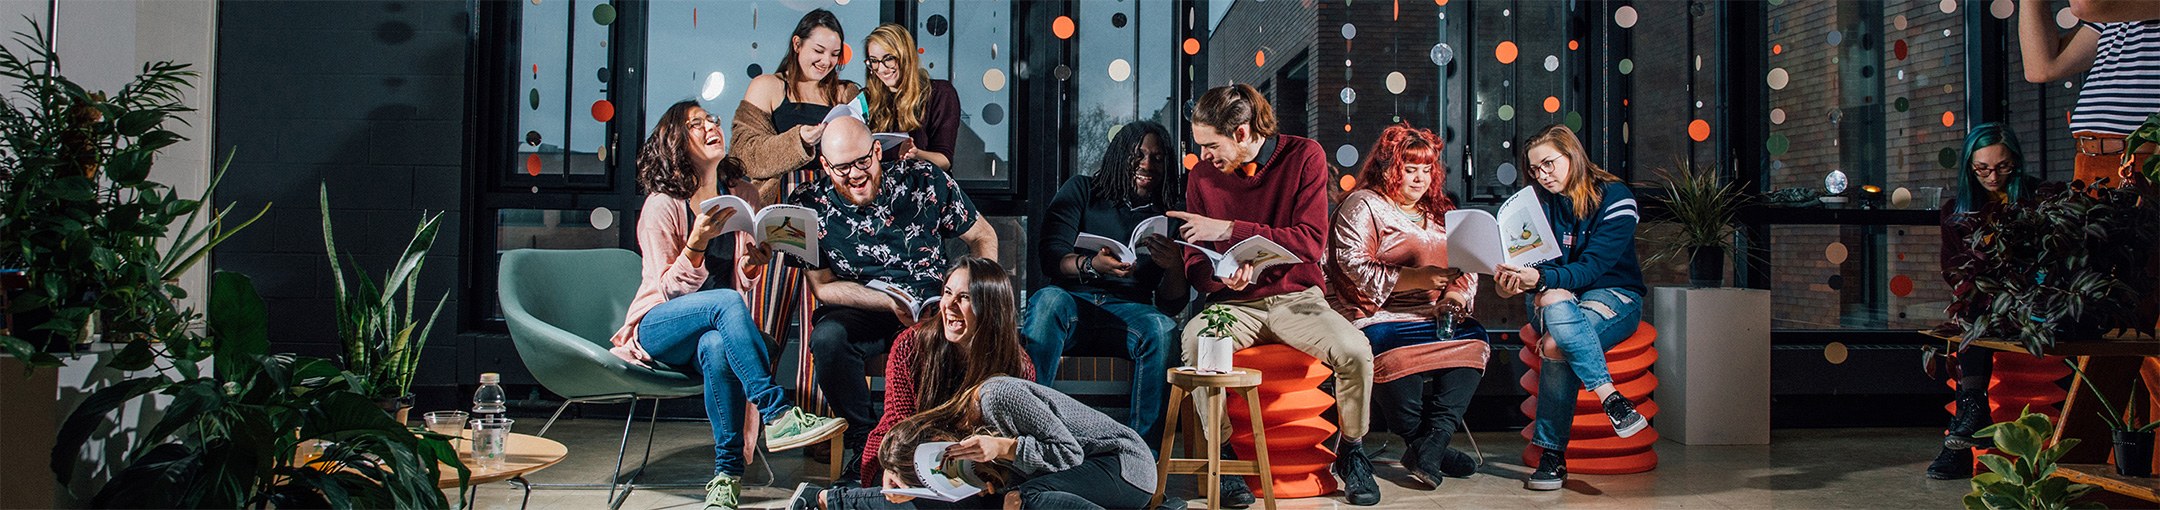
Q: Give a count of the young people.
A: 12